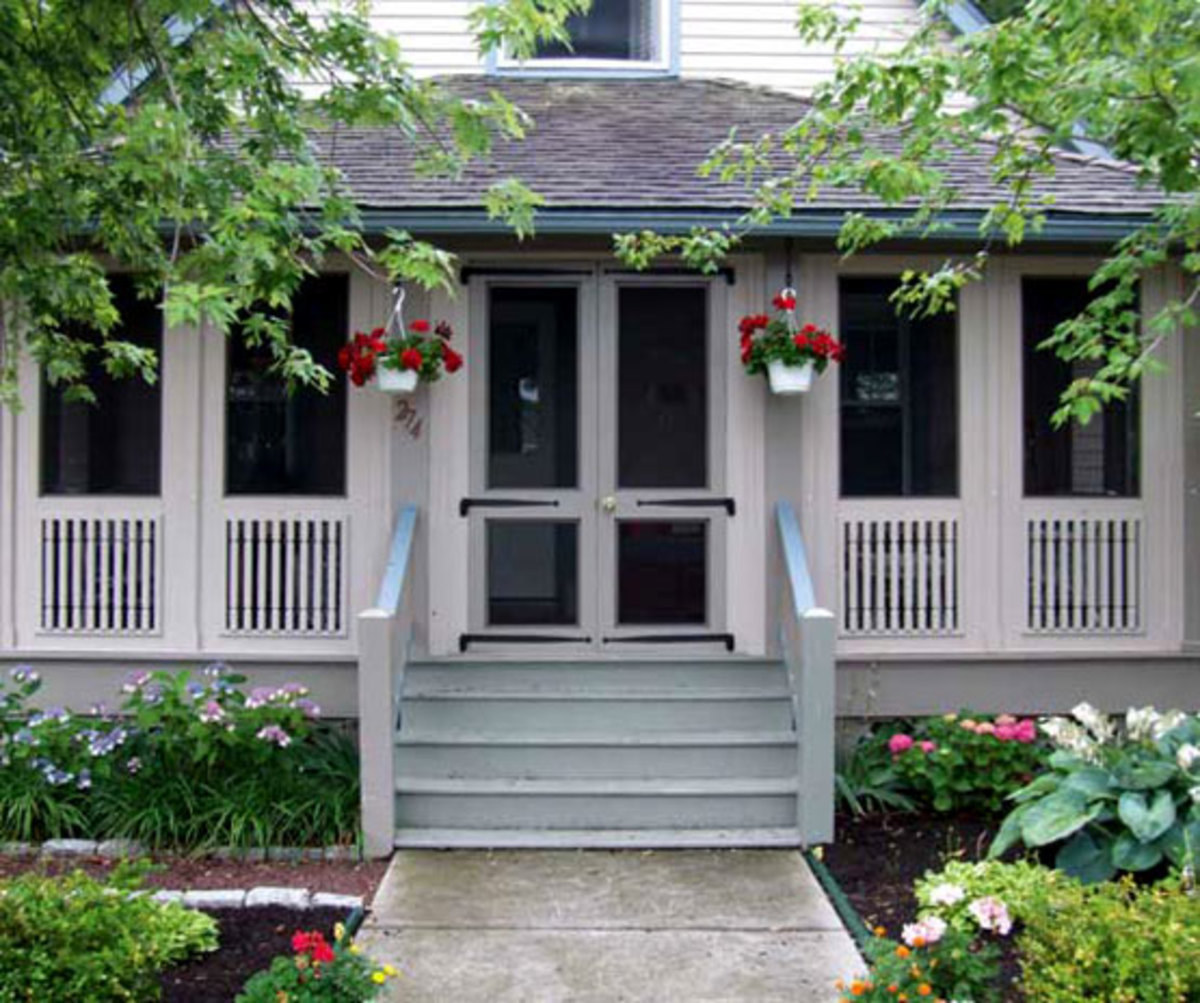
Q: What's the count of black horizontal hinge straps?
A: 6